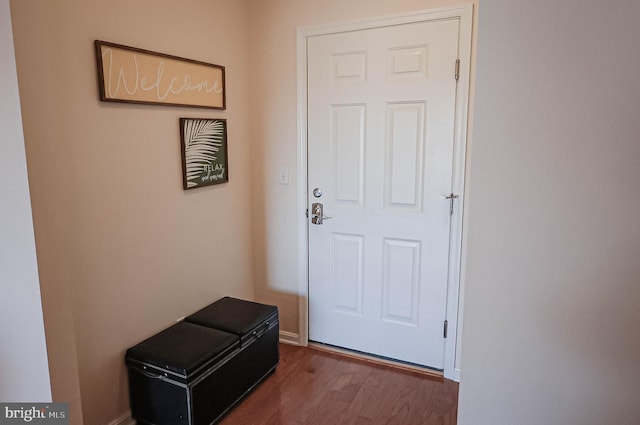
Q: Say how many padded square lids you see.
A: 2